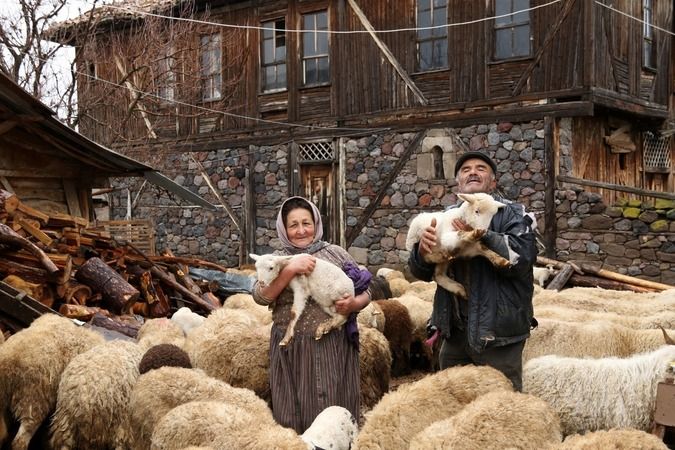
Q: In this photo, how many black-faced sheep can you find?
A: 0